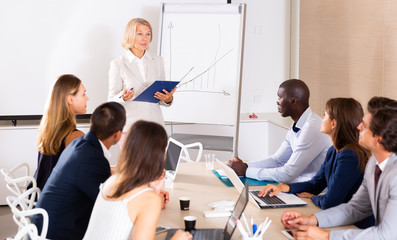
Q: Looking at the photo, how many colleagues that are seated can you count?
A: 6